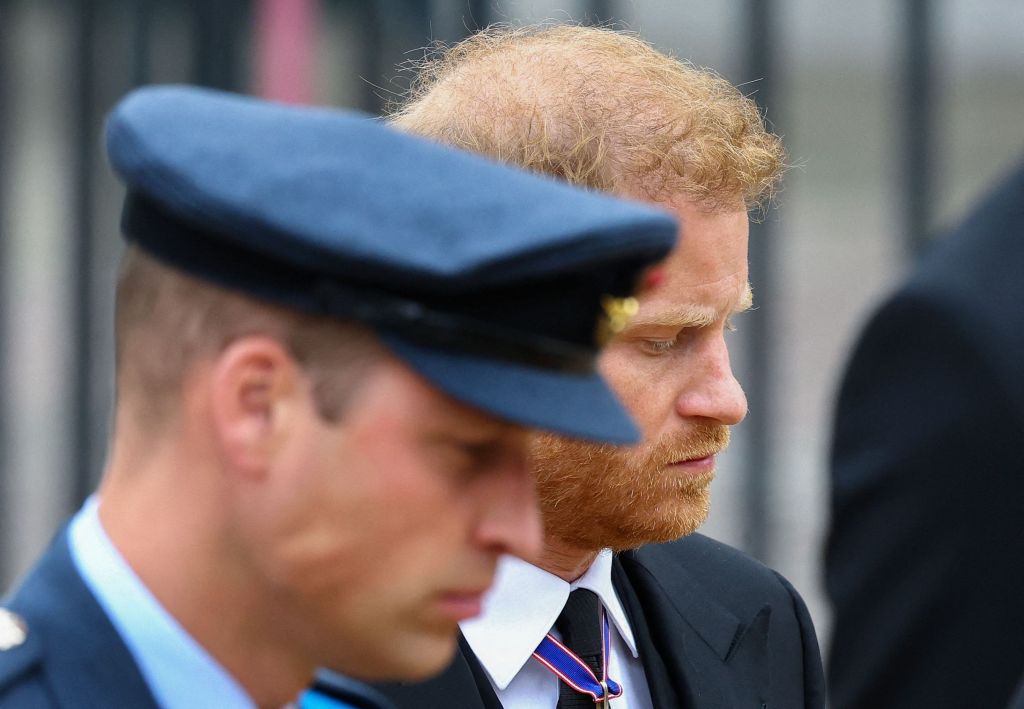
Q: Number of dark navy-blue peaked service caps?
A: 1